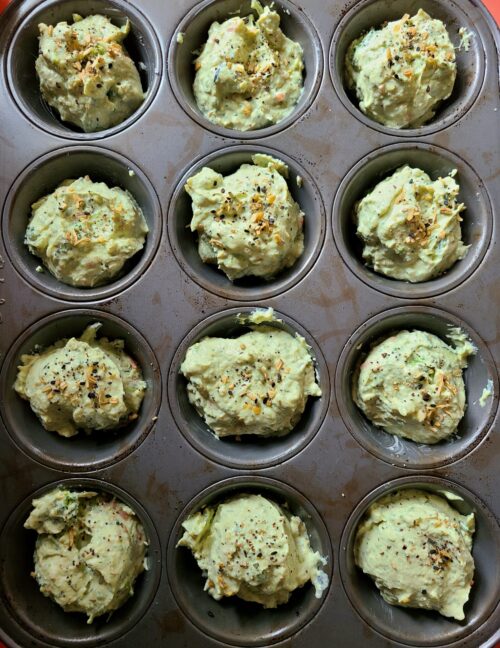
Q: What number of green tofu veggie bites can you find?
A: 12